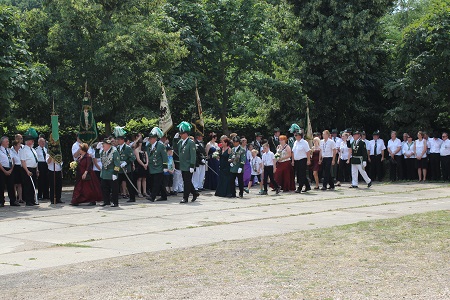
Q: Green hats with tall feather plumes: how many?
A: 5